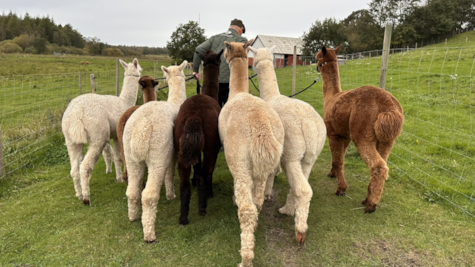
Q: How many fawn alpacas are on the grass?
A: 1